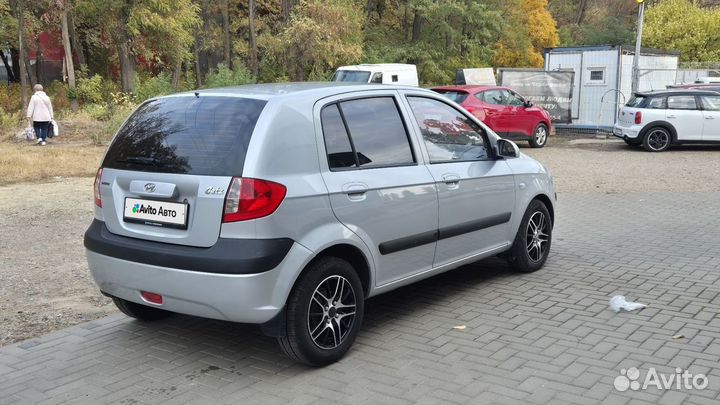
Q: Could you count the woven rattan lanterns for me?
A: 0